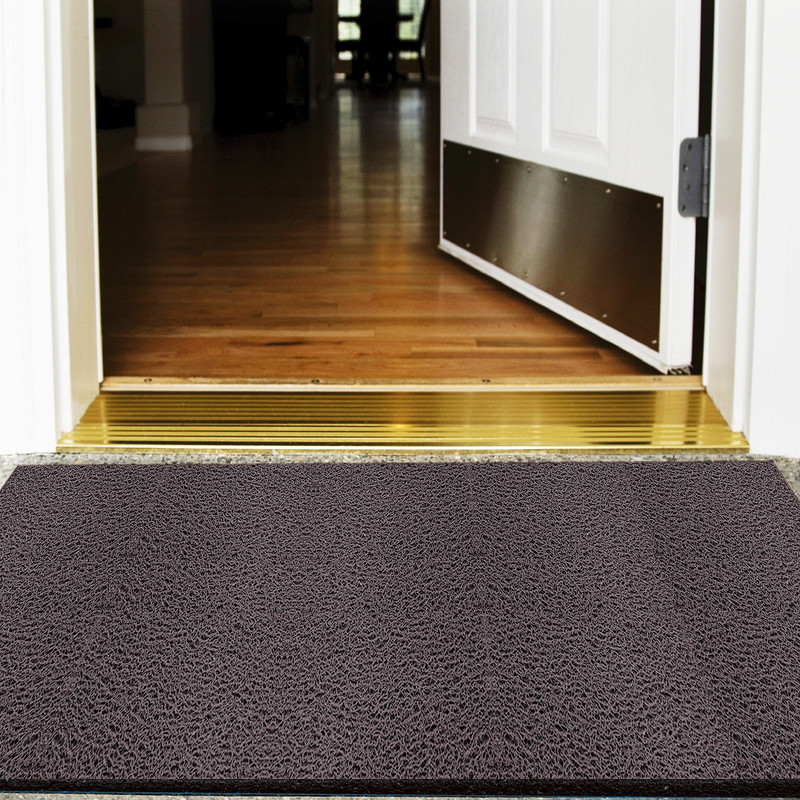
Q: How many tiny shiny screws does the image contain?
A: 14